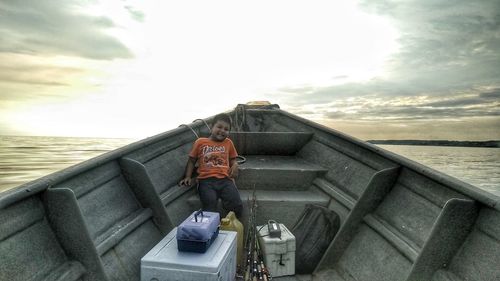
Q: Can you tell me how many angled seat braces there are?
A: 4